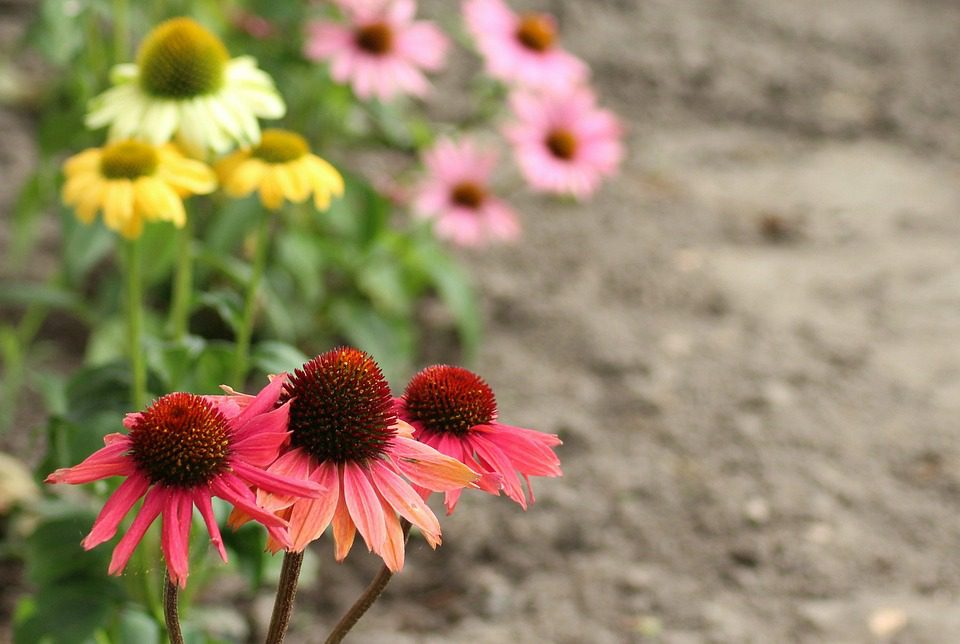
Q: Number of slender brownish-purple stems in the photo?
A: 3